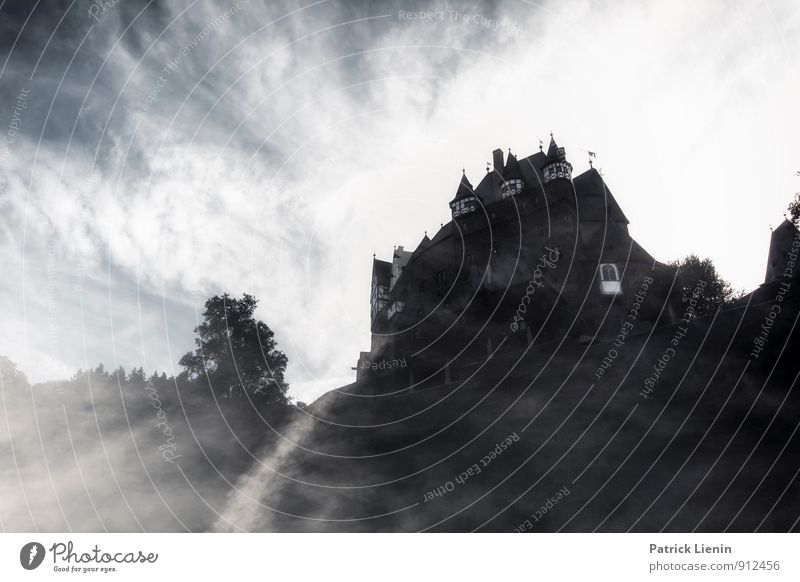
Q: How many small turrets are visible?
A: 3